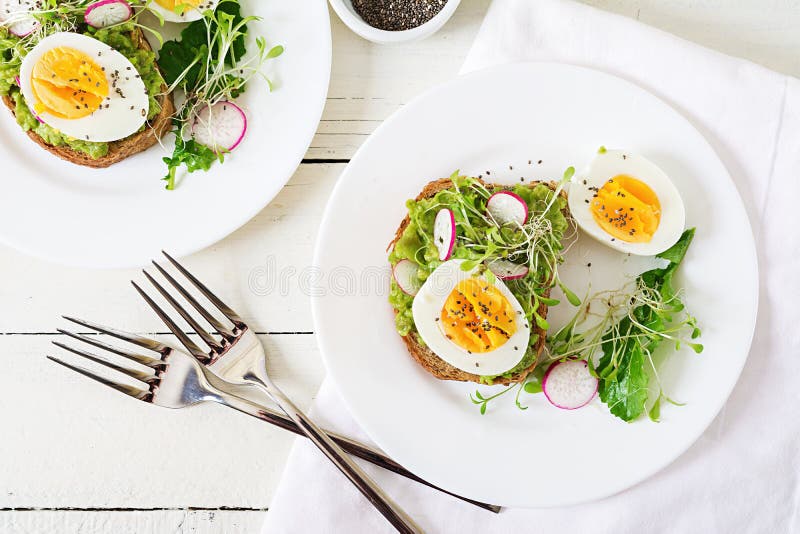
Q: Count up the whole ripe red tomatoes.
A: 0